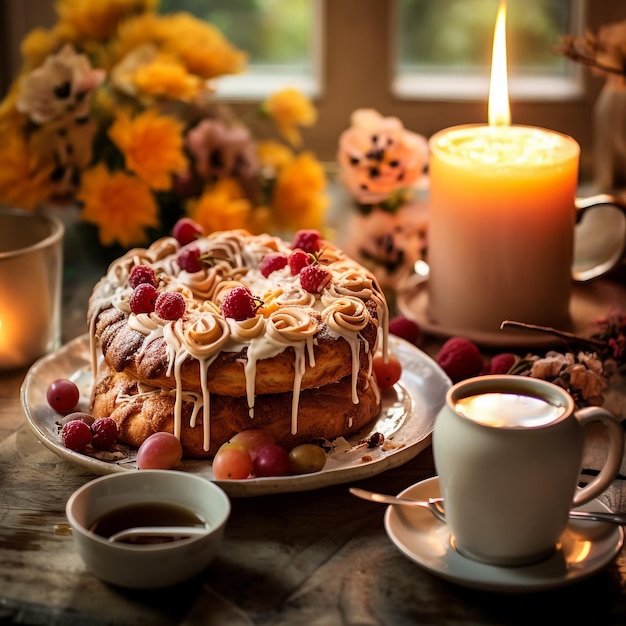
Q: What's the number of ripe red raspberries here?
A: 15